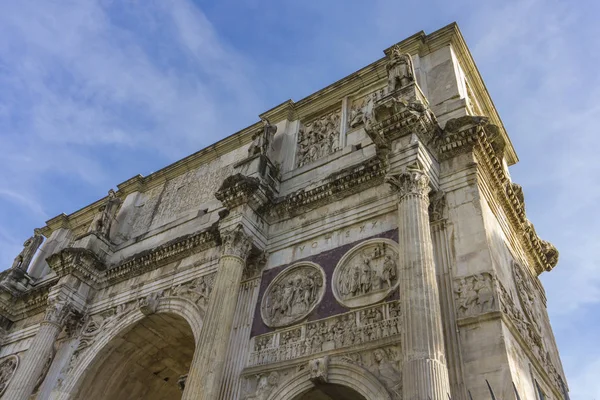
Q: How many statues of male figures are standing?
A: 4